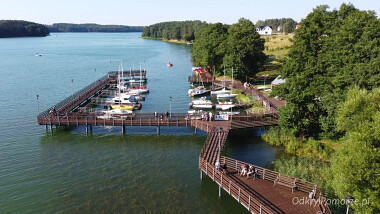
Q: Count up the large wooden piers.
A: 1